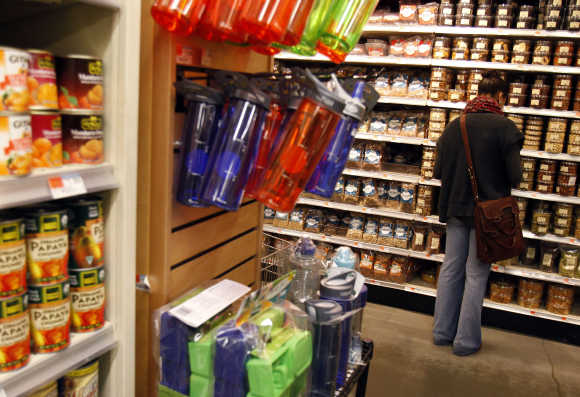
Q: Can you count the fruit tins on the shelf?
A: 12